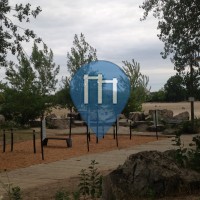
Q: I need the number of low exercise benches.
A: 1